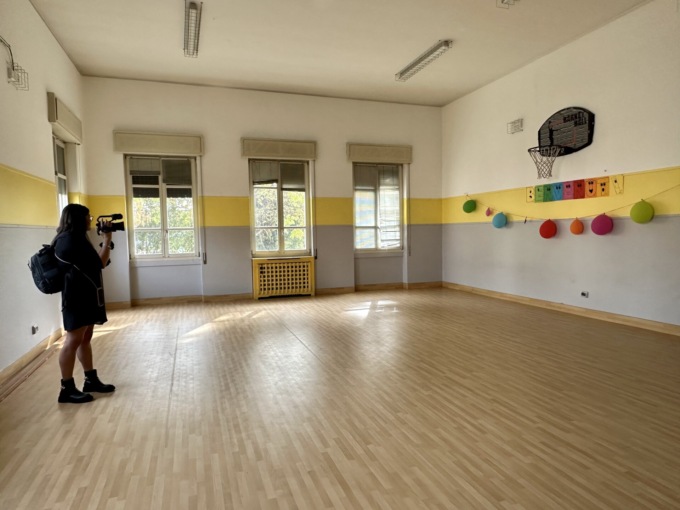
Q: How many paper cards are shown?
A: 9